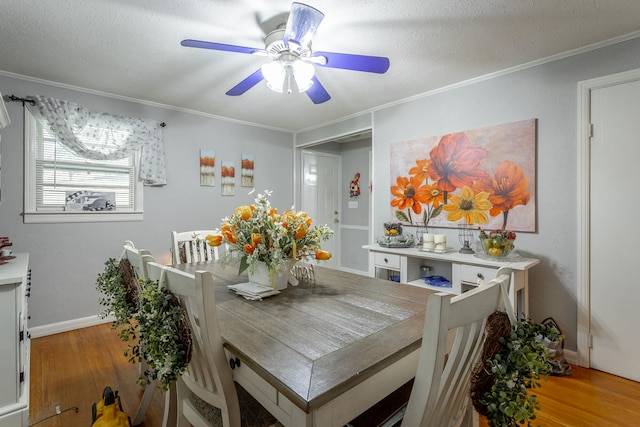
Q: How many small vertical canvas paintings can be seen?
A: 3